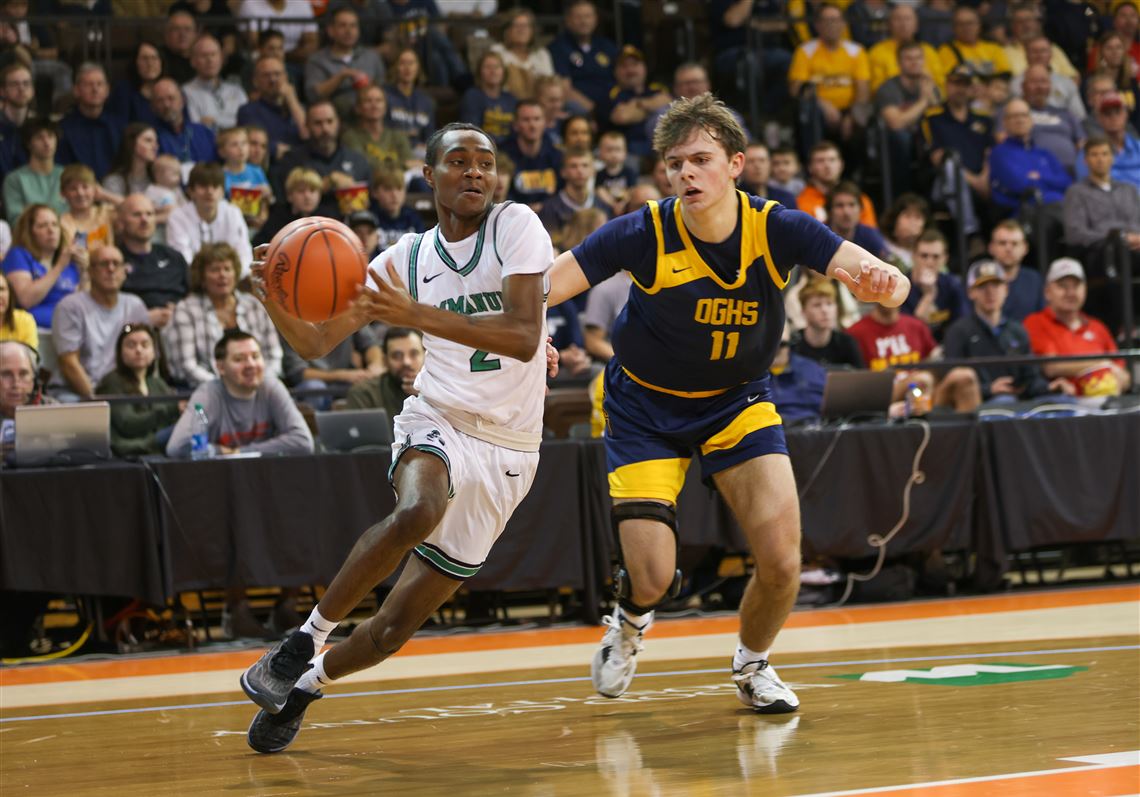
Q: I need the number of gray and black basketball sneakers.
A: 2